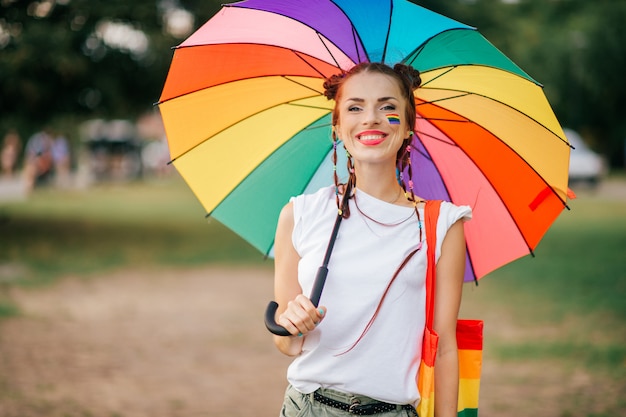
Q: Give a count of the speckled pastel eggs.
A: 0